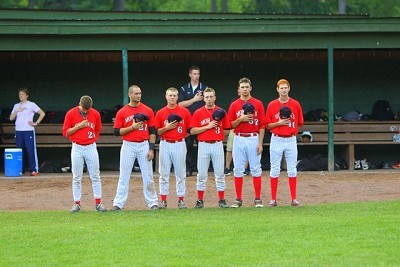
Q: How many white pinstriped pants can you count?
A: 6